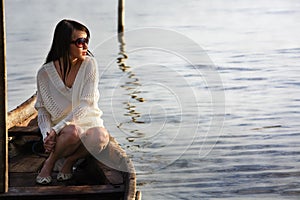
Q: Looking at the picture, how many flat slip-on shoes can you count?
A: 2